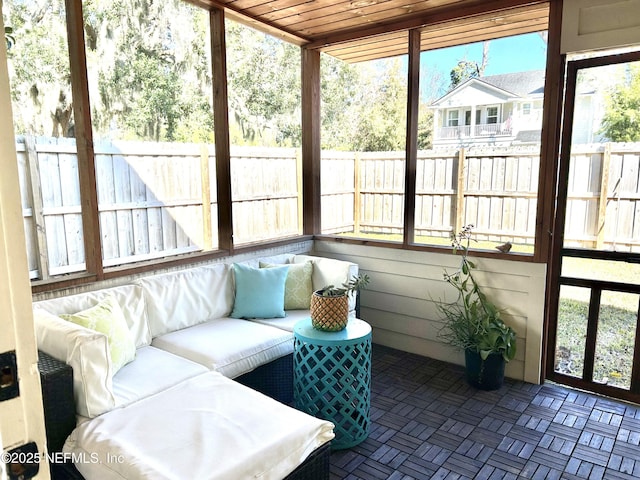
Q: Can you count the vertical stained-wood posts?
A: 5